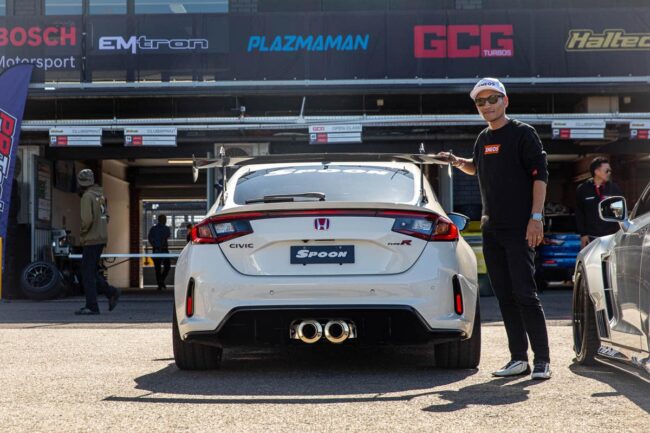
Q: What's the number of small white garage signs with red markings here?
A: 5